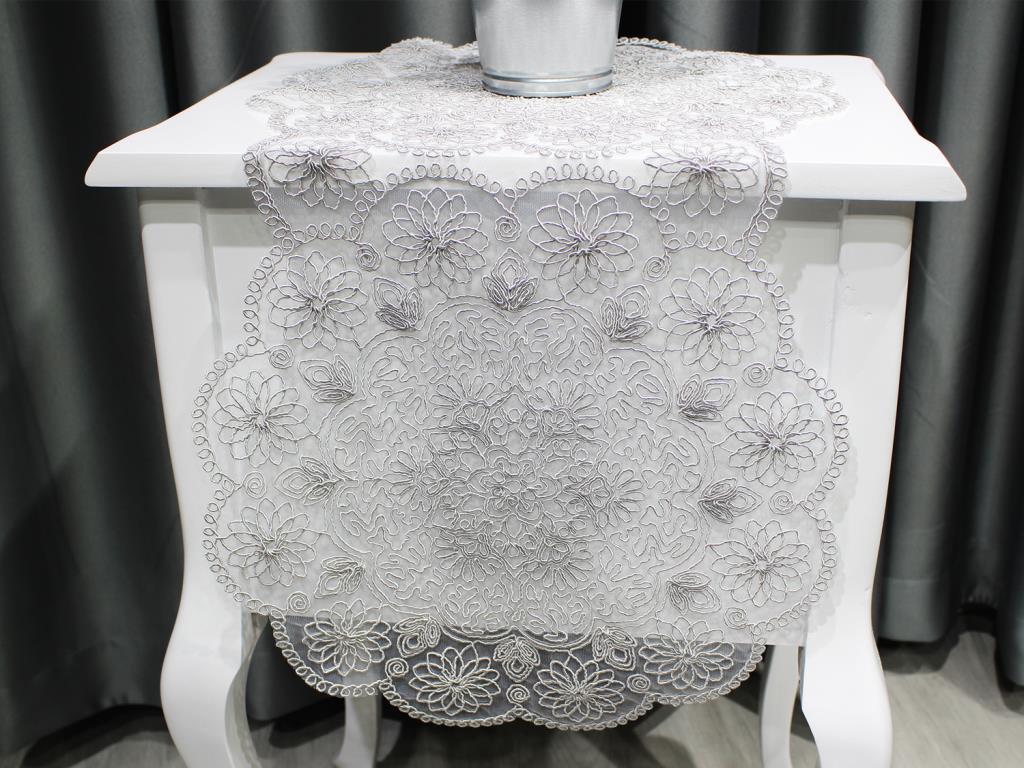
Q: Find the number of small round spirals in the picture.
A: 12